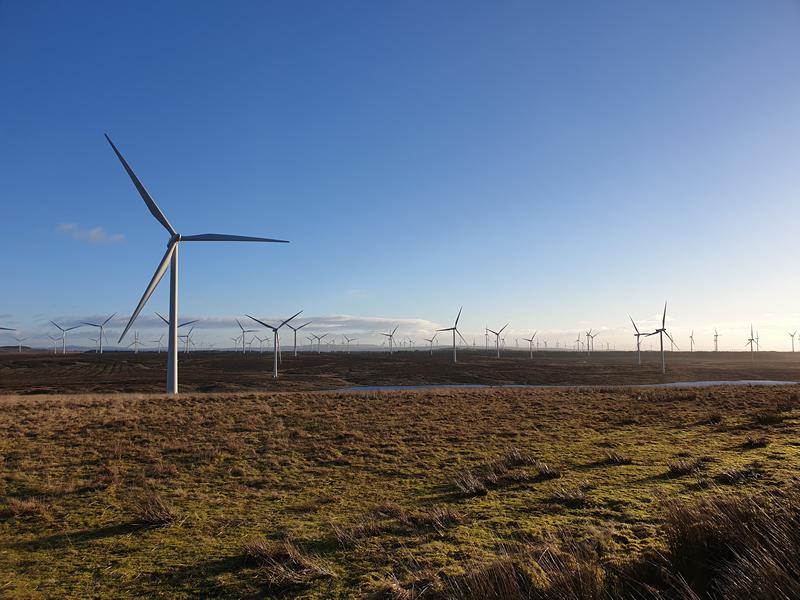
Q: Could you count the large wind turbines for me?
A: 1